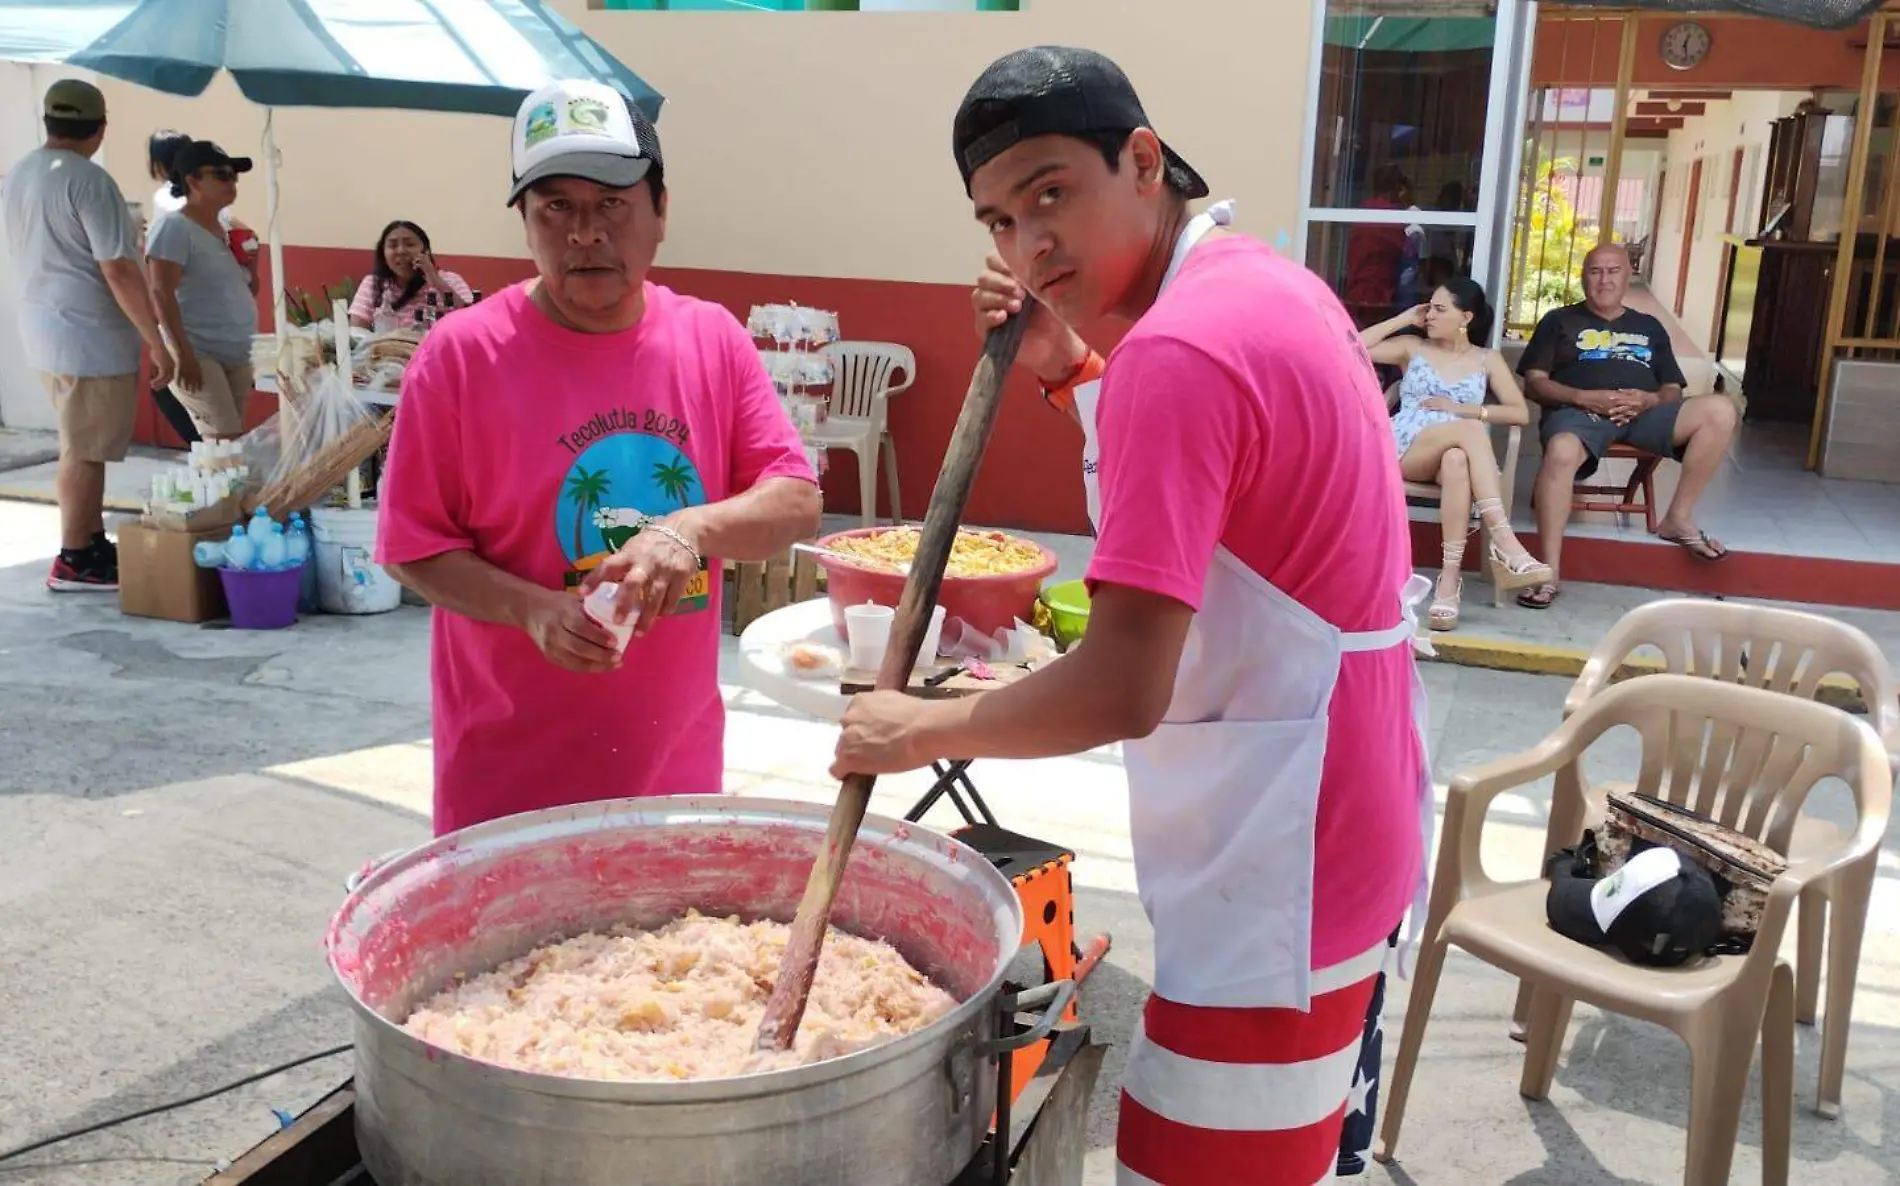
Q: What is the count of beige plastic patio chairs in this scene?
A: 4